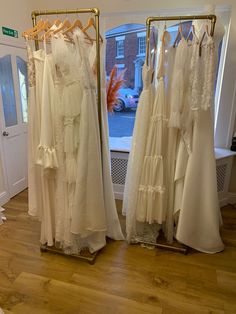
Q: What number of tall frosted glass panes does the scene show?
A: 2